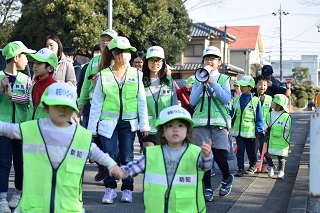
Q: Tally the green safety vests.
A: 11